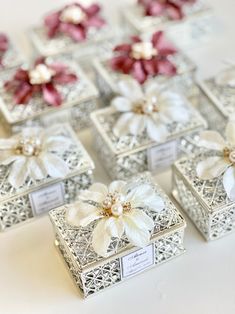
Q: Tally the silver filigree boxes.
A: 10